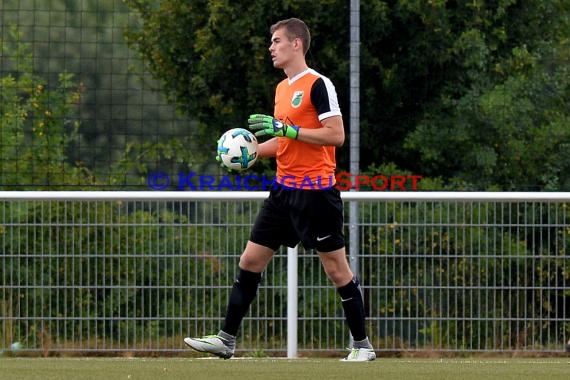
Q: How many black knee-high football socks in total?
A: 2